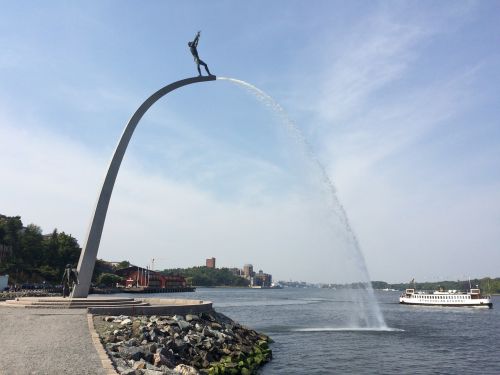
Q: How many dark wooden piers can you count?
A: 1